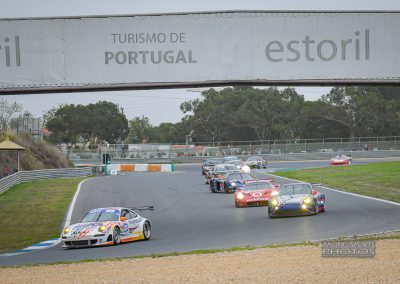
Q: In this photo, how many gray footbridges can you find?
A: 1